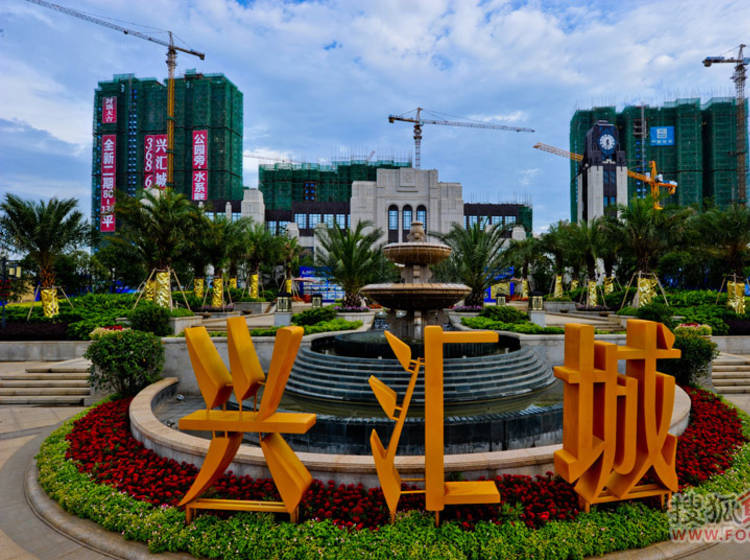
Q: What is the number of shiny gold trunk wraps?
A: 15